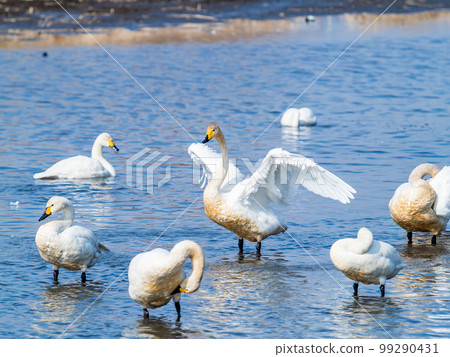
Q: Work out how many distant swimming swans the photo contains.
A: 2